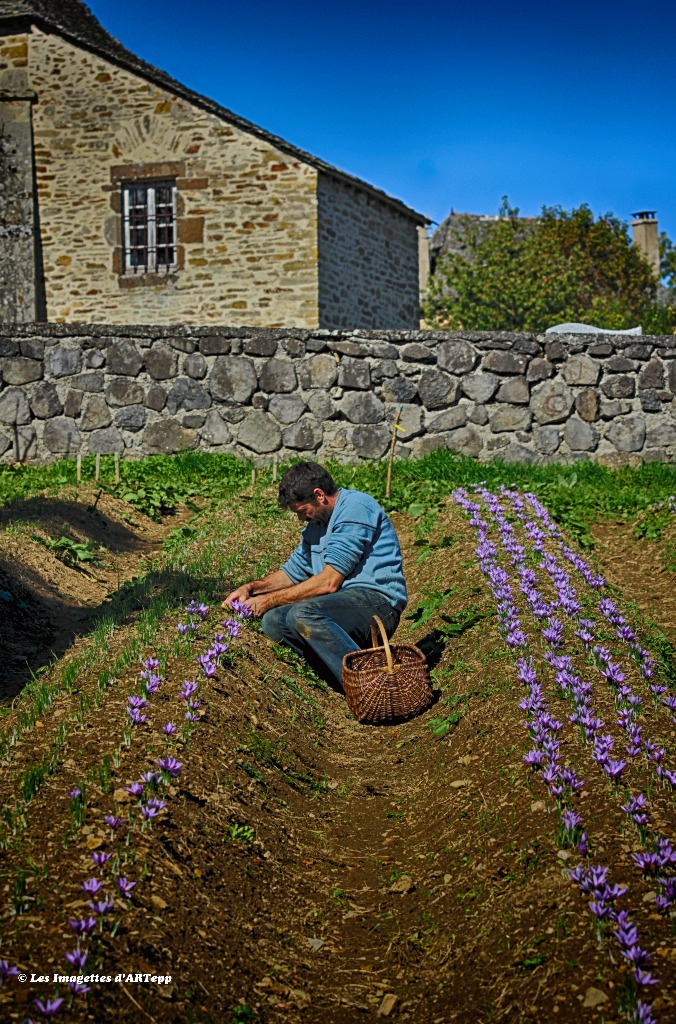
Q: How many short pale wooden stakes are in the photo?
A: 5